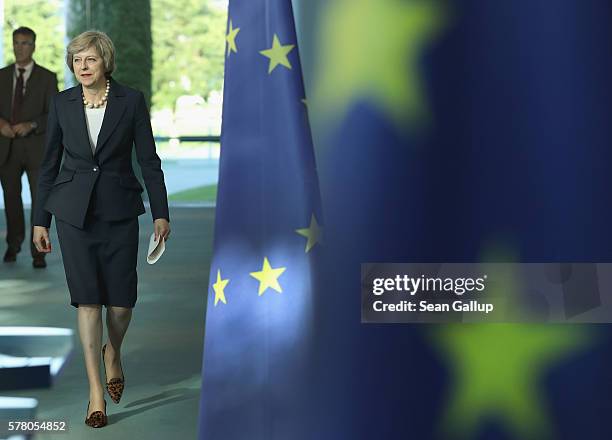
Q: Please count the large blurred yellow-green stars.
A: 2